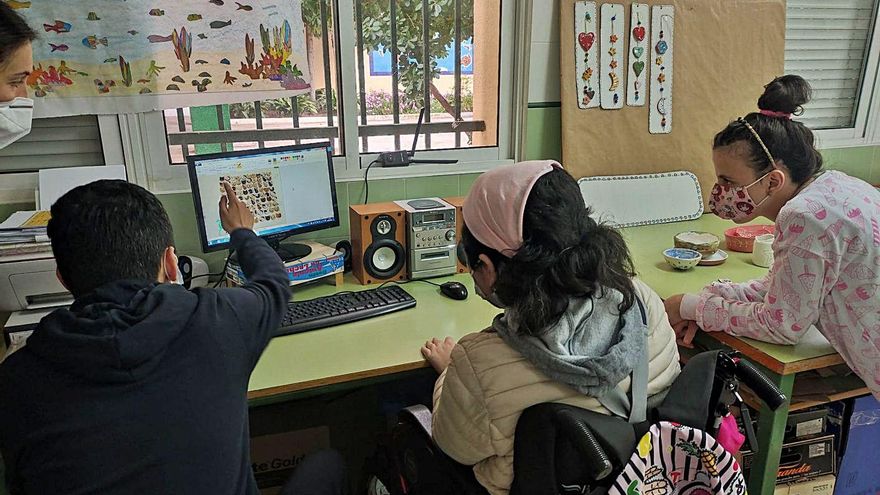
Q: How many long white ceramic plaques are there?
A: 4